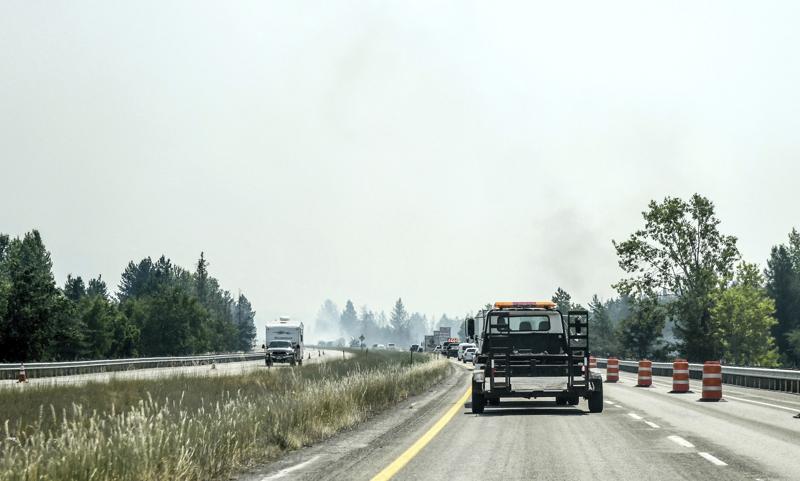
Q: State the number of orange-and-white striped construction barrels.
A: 5